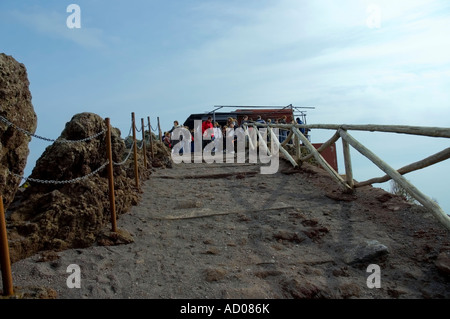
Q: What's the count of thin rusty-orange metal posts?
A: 6